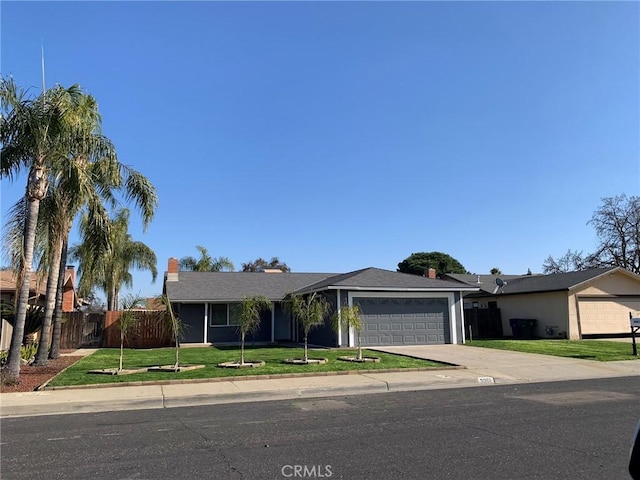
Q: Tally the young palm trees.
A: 5